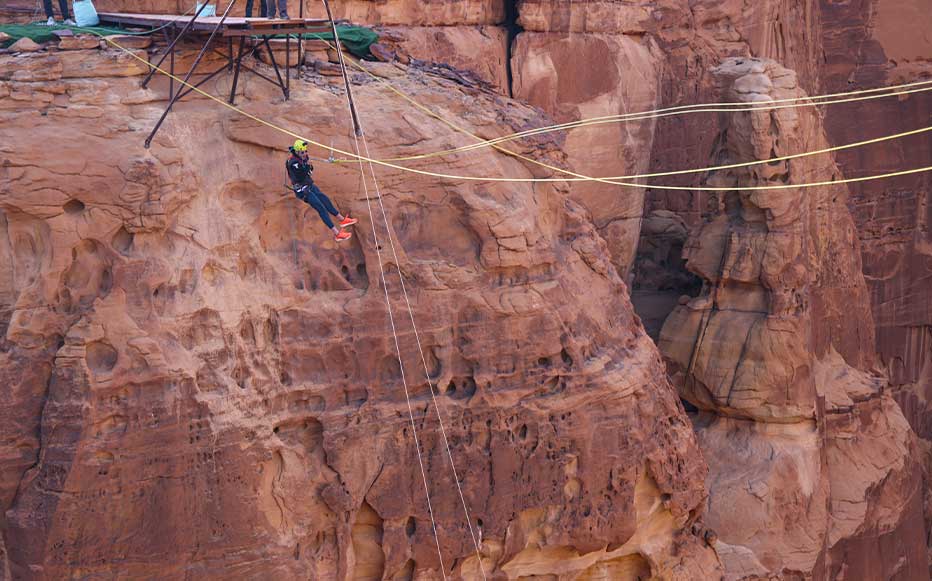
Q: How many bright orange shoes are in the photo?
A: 2